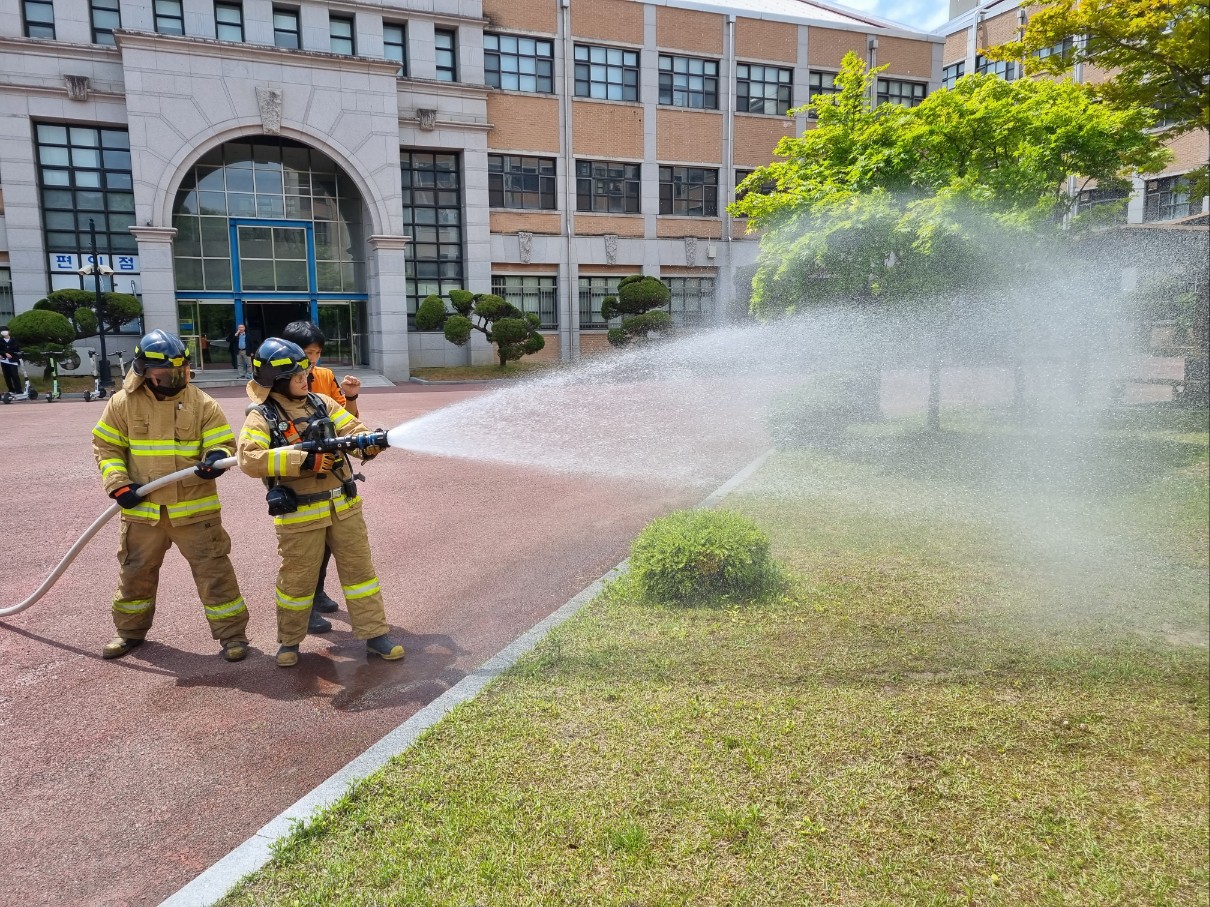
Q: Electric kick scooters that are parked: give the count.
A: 4